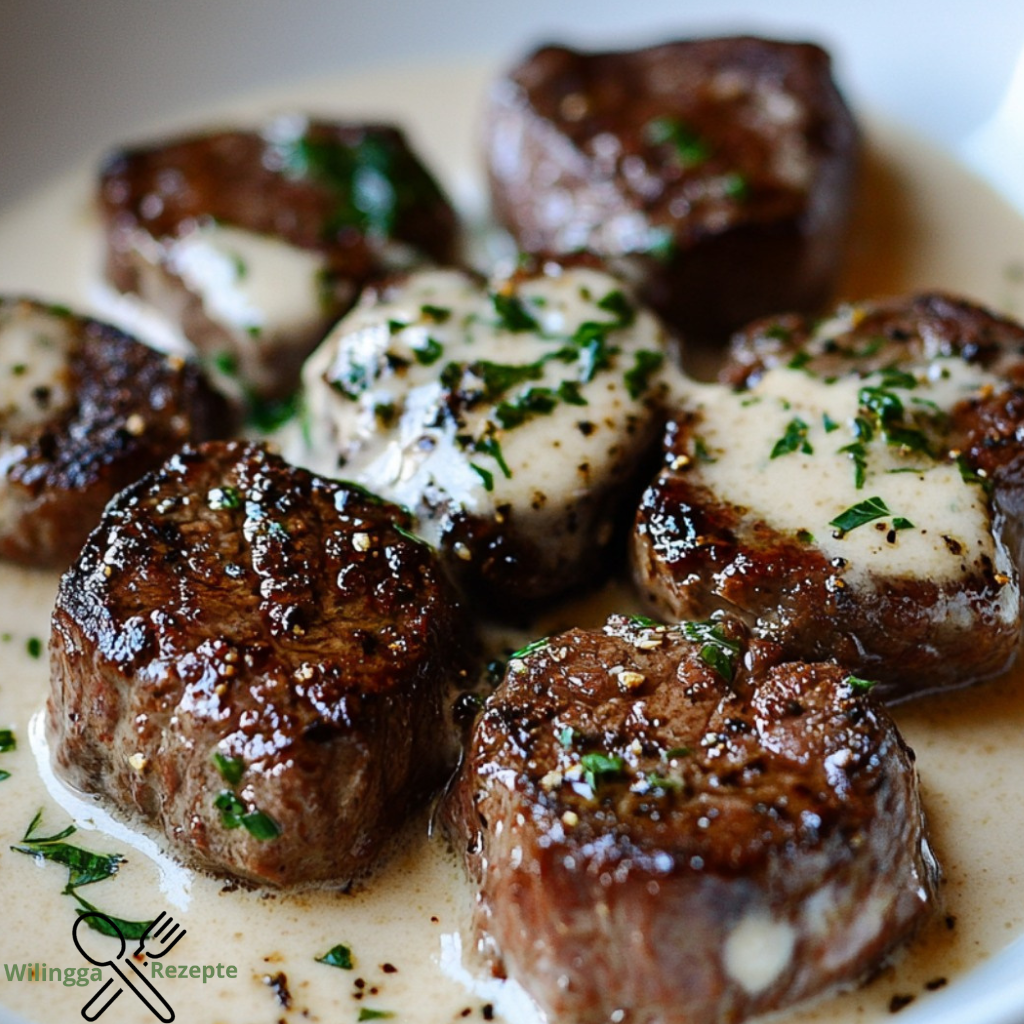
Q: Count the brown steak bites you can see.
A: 7